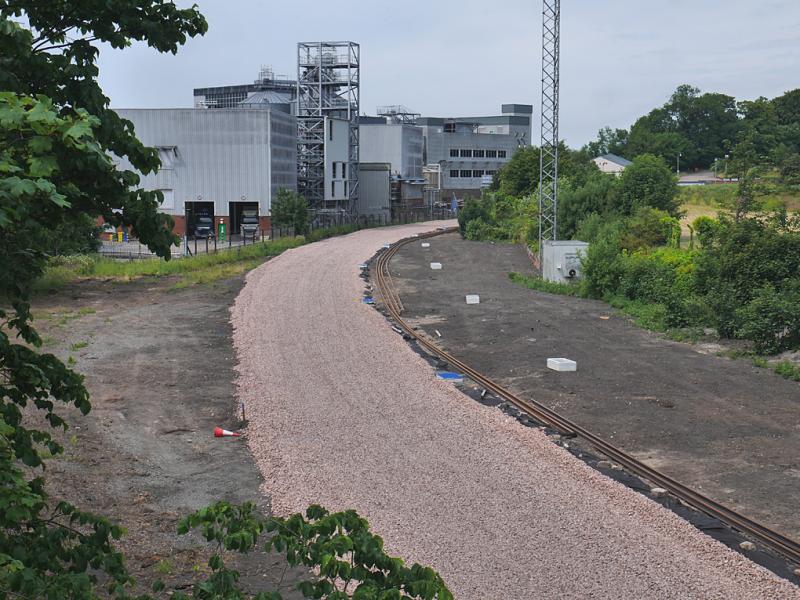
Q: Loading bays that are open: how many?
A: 2